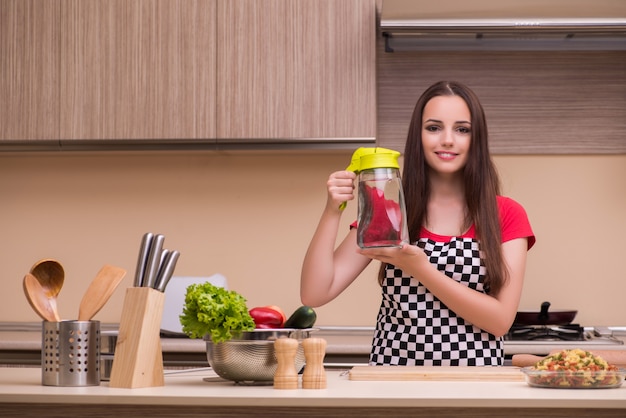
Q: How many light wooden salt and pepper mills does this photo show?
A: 2